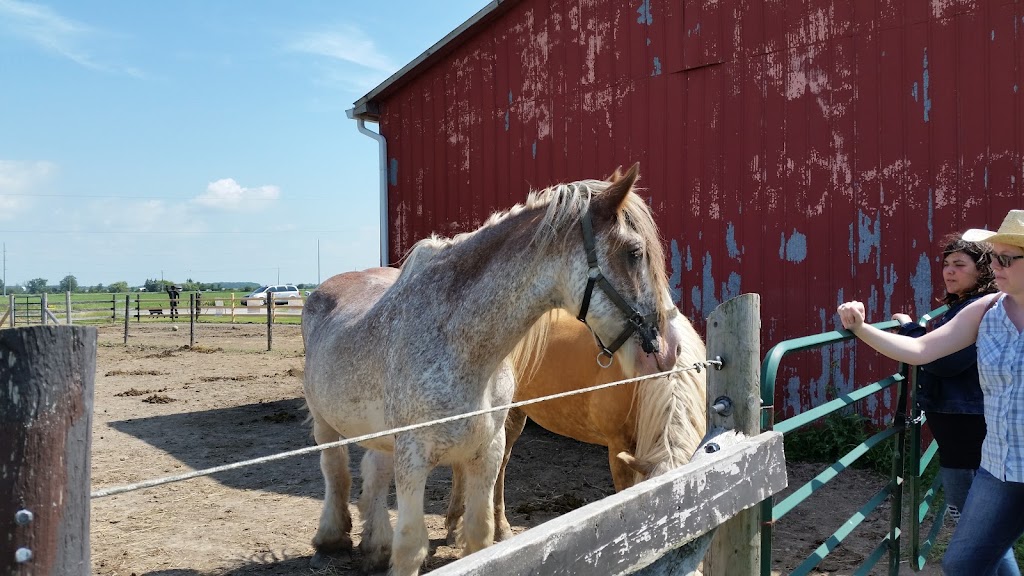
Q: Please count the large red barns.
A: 1